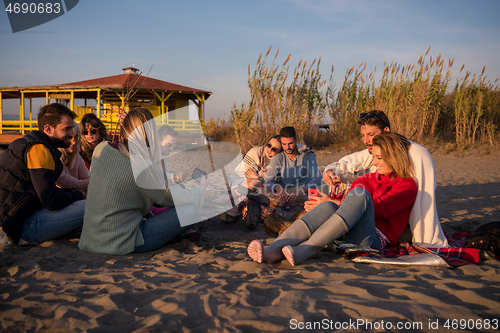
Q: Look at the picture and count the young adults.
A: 9